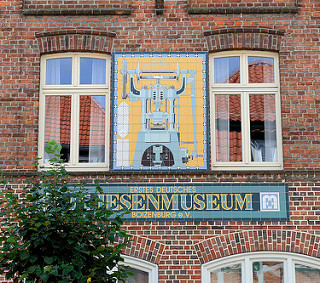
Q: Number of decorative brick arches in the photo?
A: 4